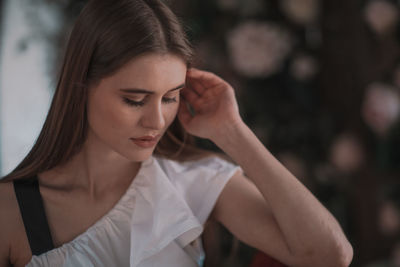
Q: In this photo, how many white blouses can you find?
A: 1